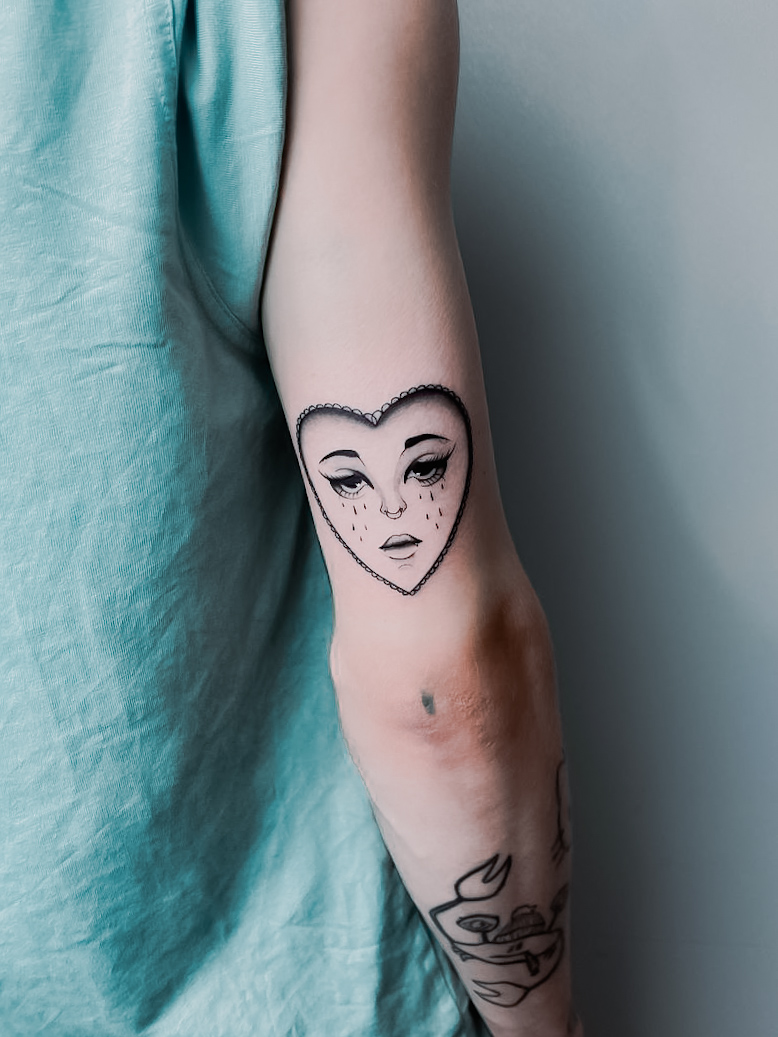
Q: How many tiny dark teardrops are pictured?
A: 12